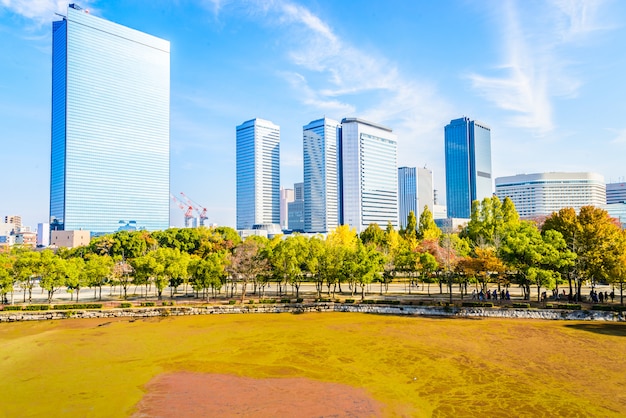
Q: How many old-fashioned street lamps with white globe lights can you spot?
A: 0